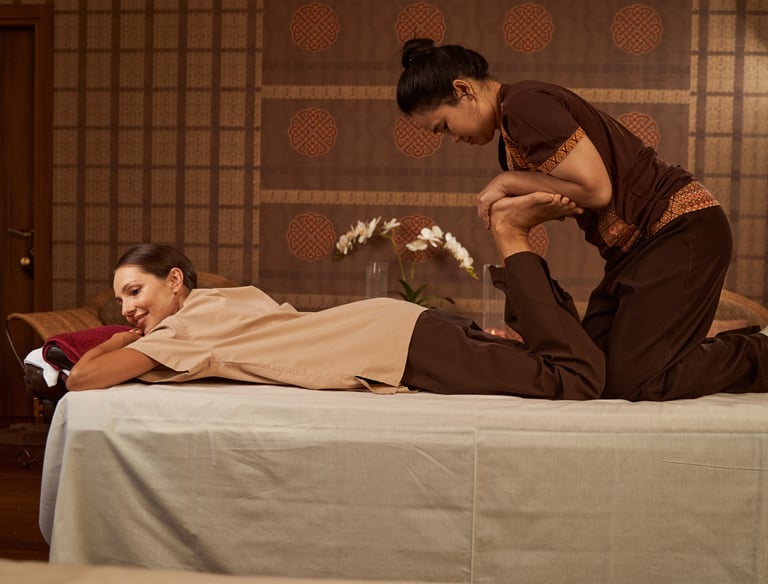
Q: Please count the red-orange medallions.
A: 10